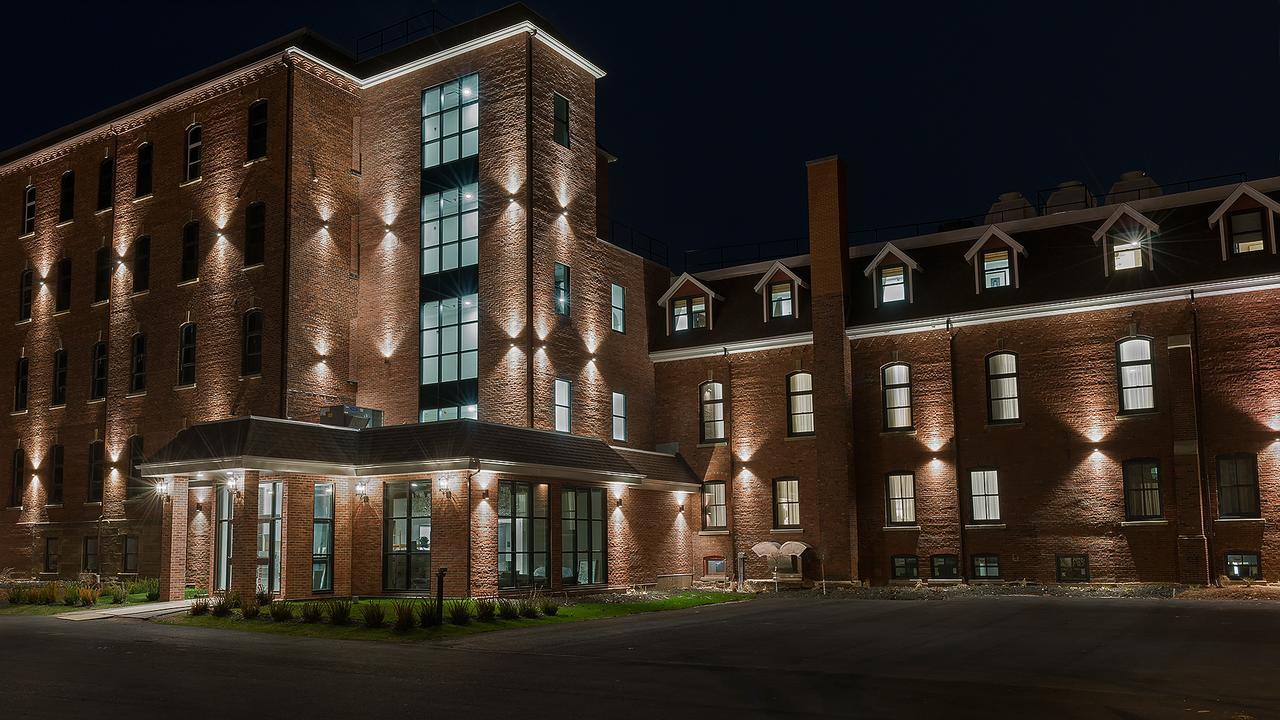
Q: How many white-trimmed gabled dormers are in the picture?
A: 6